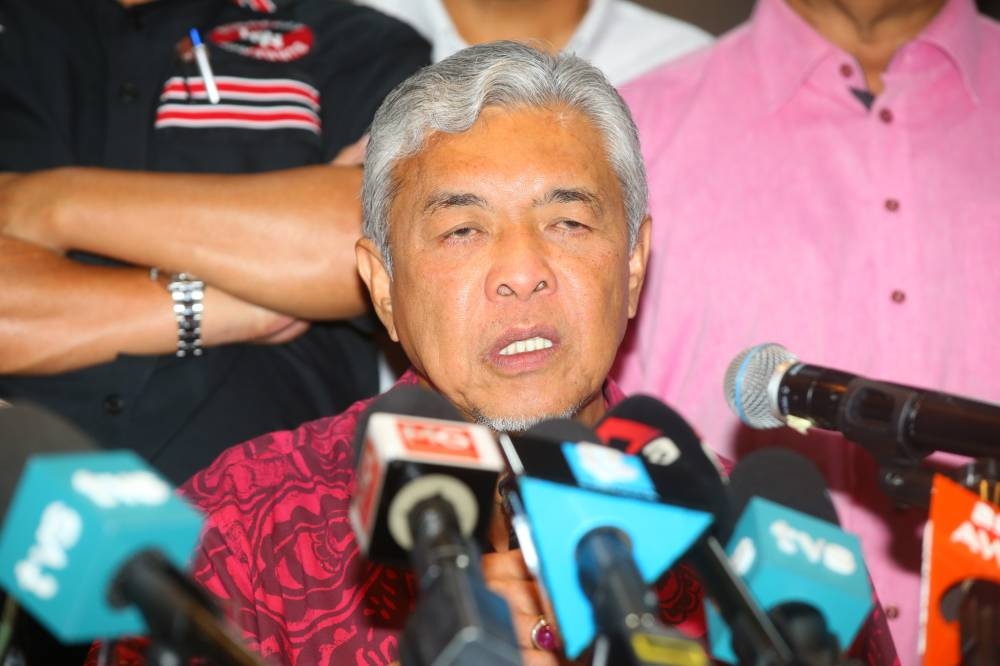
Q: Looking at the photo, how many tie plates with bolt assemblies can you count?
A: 0